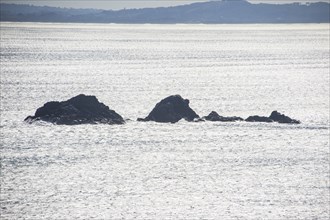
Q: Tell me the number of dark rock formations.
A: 4